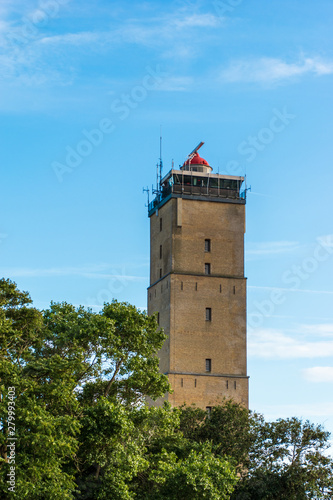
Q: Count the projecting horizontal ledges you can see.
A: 2